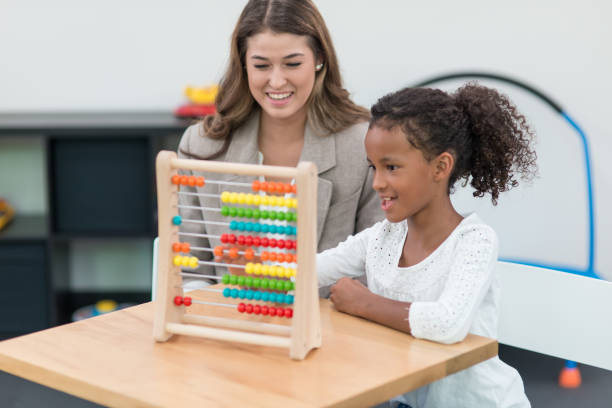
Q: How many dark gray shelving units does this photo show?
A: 1